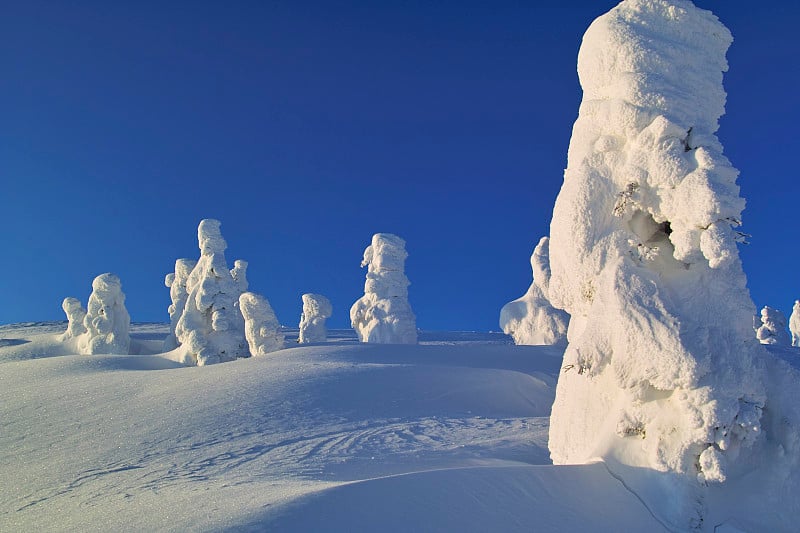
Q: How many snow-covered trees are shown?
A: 12